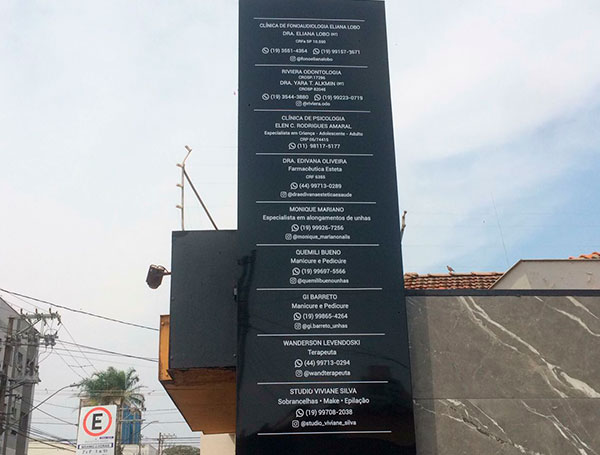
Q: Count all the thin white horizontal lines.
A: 10